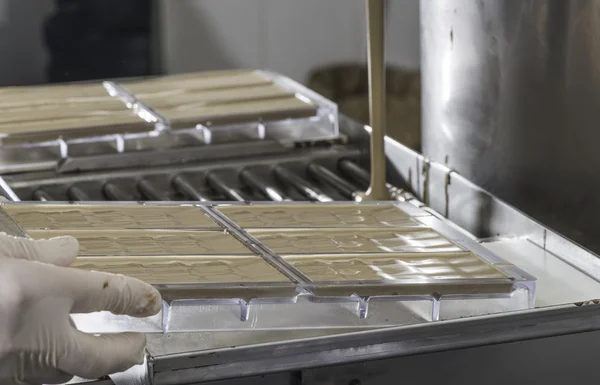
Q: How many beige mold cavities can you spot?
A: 12